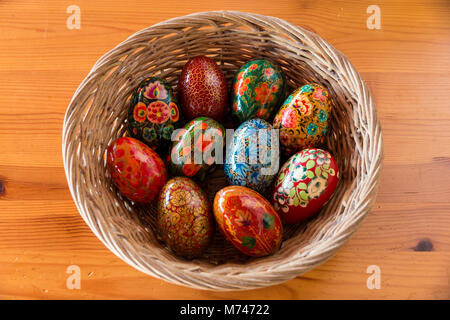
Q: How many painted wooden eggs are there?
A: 10